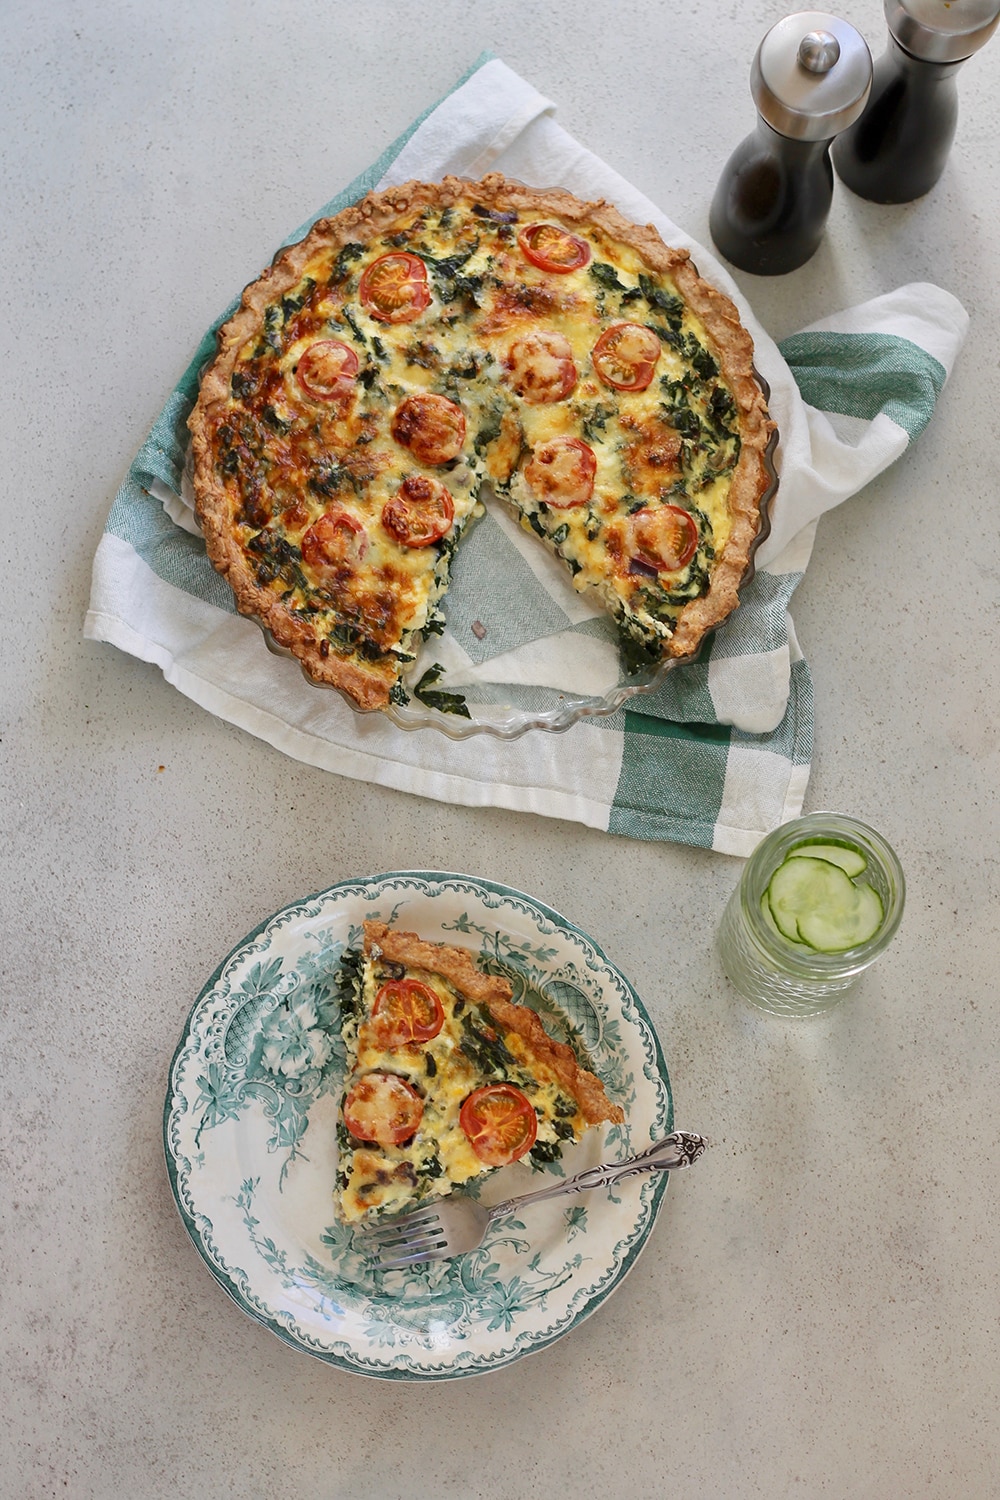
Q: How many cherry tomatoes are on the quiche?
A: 13